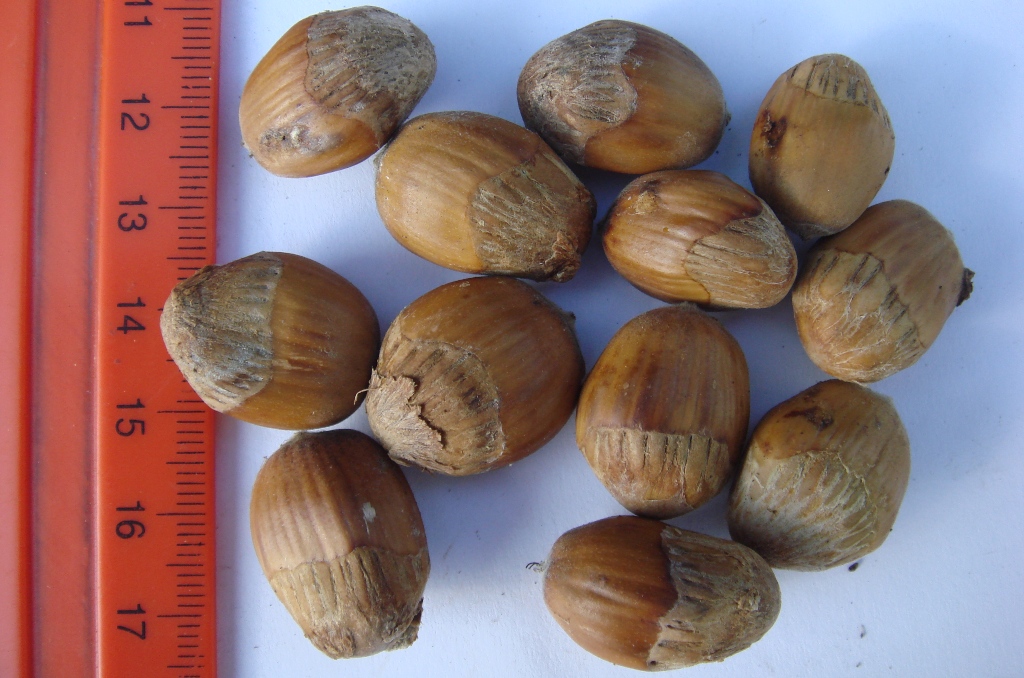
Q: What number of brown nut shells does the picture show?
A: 12